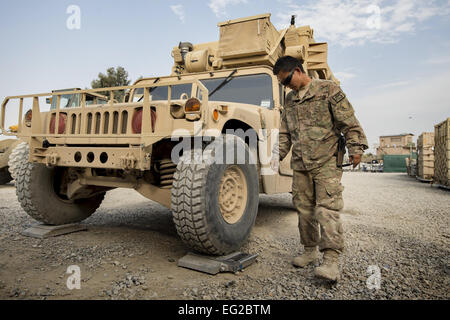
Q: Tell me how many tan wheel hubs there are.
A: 1